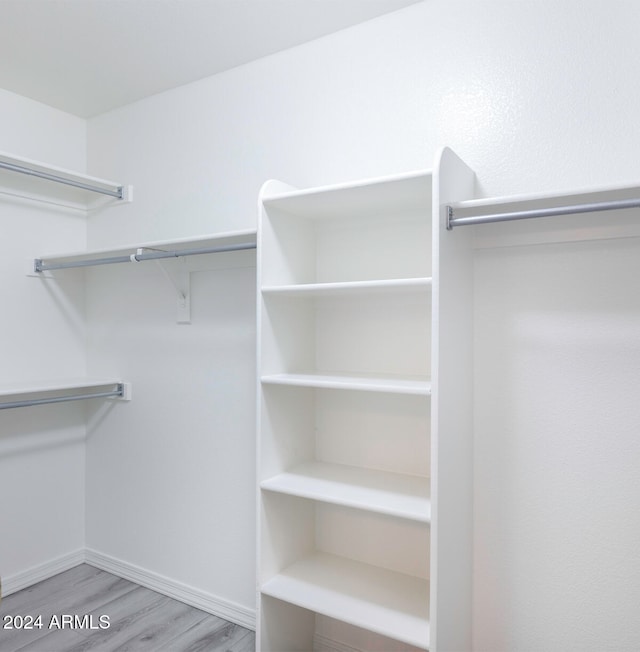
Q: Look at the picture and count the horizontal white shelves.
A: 9